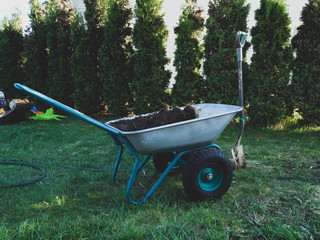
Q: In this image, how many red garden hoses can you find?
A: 0